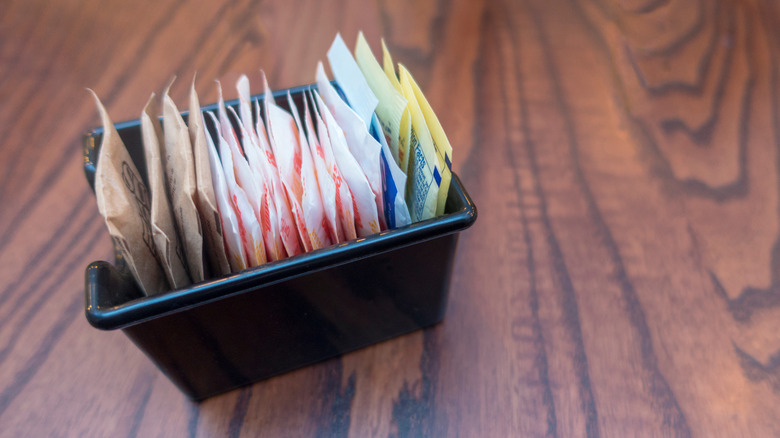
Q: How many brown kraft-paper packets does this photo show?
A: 4